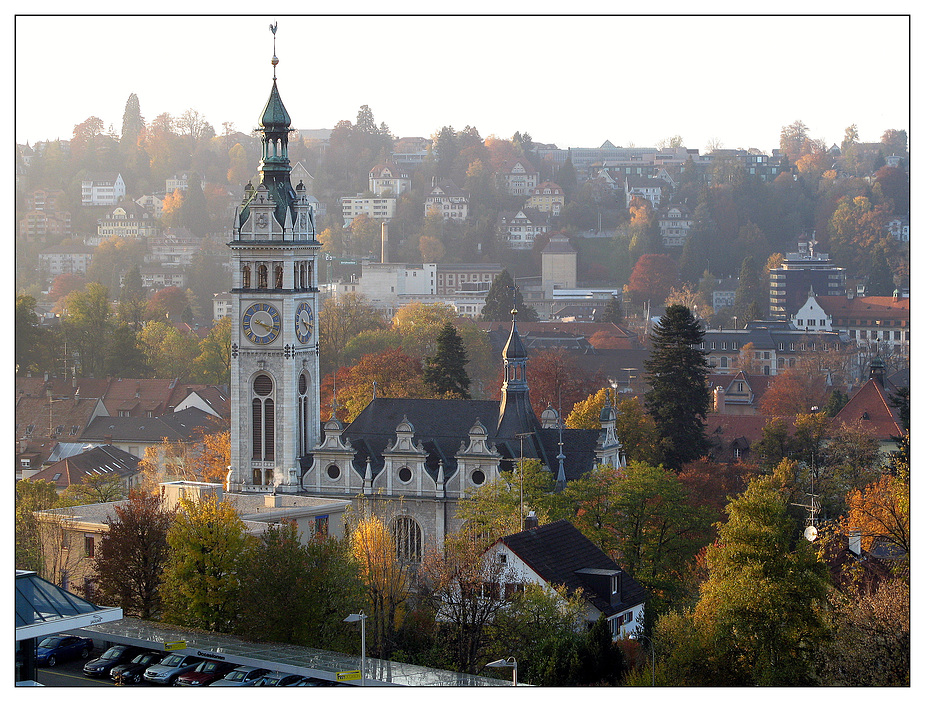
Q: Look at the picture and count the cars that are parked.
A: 8